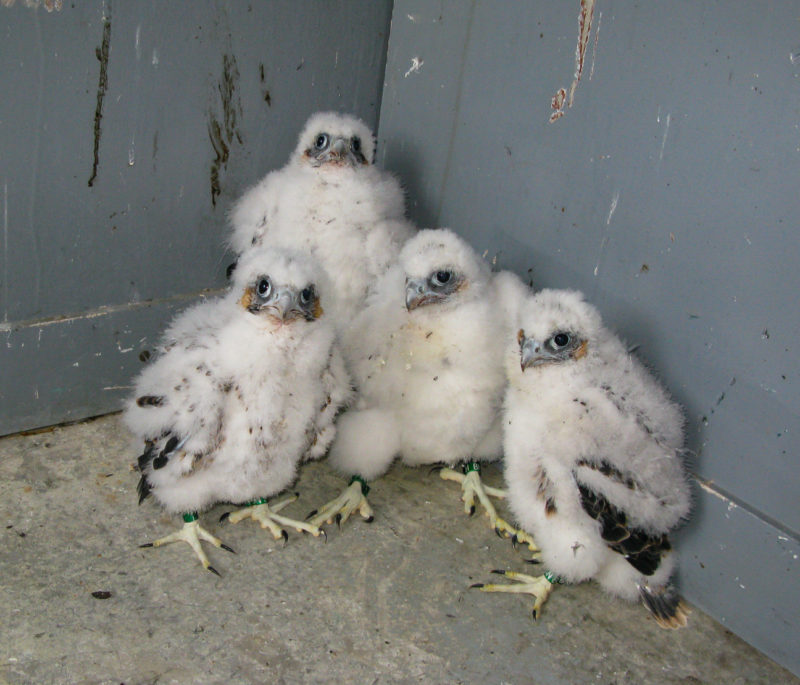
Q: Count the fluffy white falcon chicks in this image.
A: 4